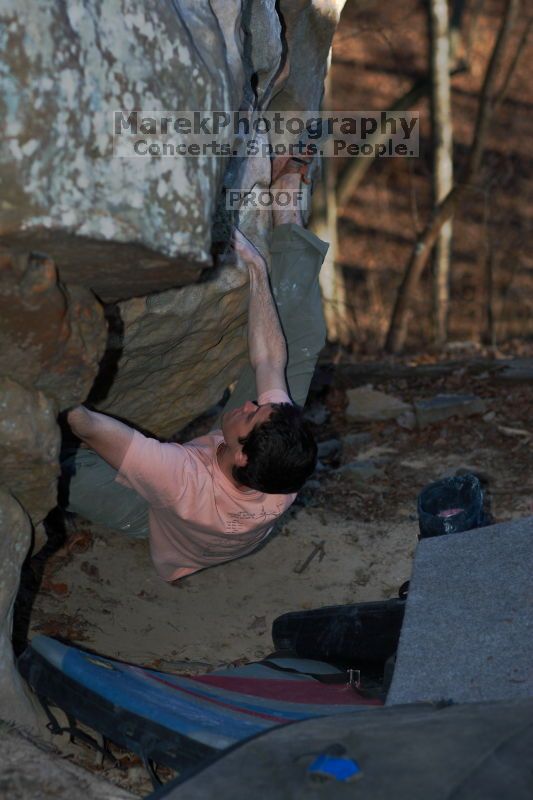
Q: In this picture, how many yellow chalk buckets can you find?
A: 0